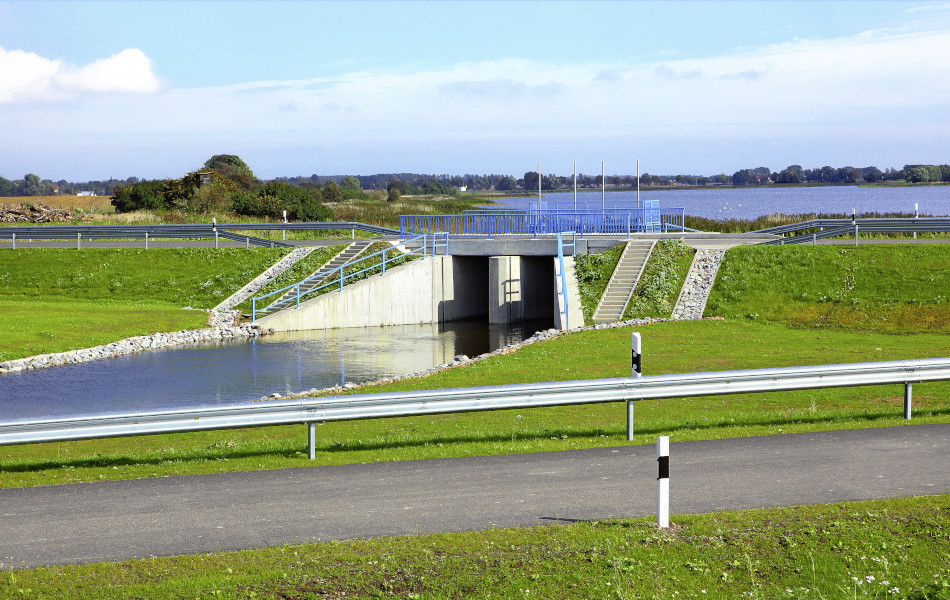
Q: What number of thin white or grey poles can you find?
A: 4